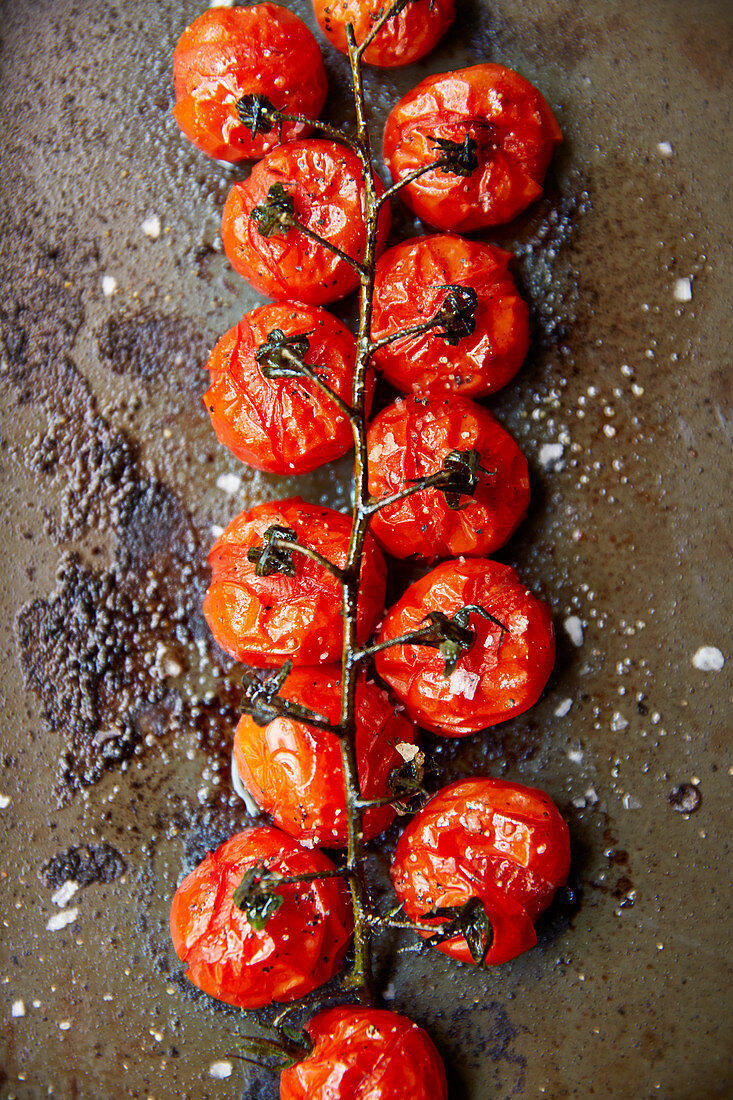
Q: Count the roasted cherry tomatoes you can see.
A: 13